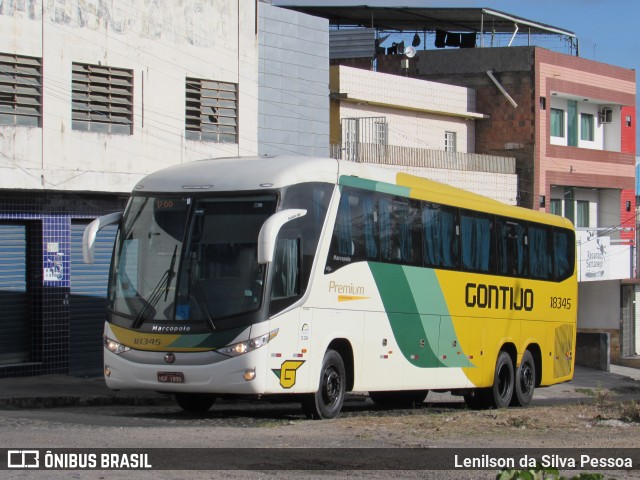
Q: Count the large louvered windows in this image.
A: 3